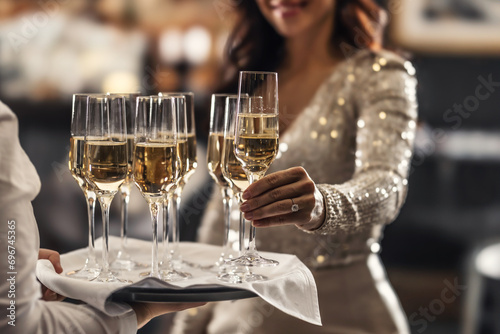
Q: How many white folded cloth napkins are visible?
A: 1